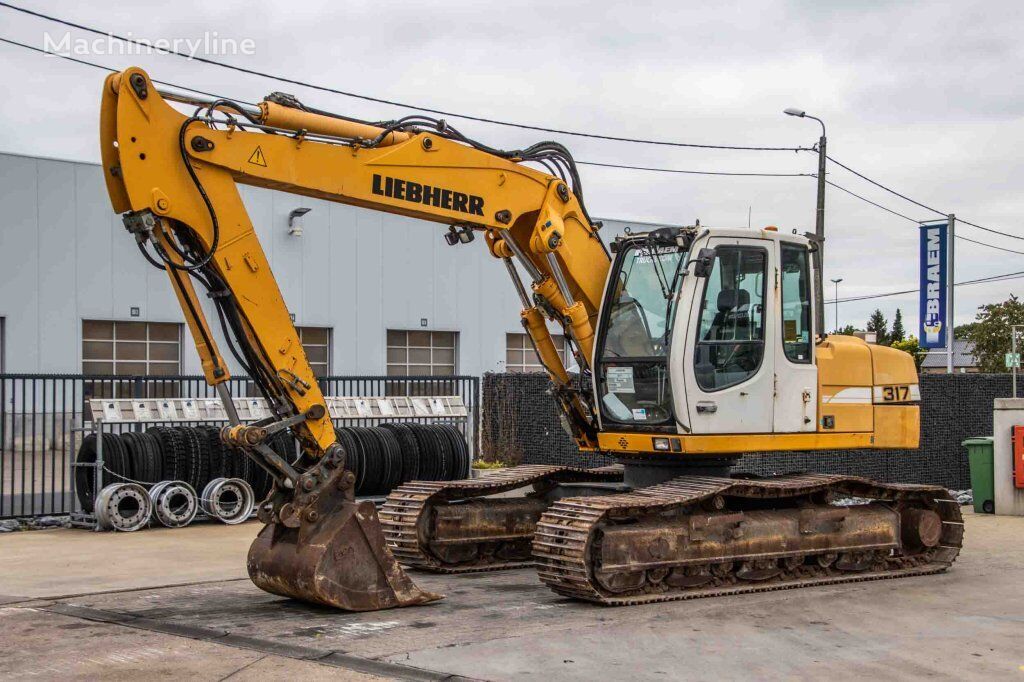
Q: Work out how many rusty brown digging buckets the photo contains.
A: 1